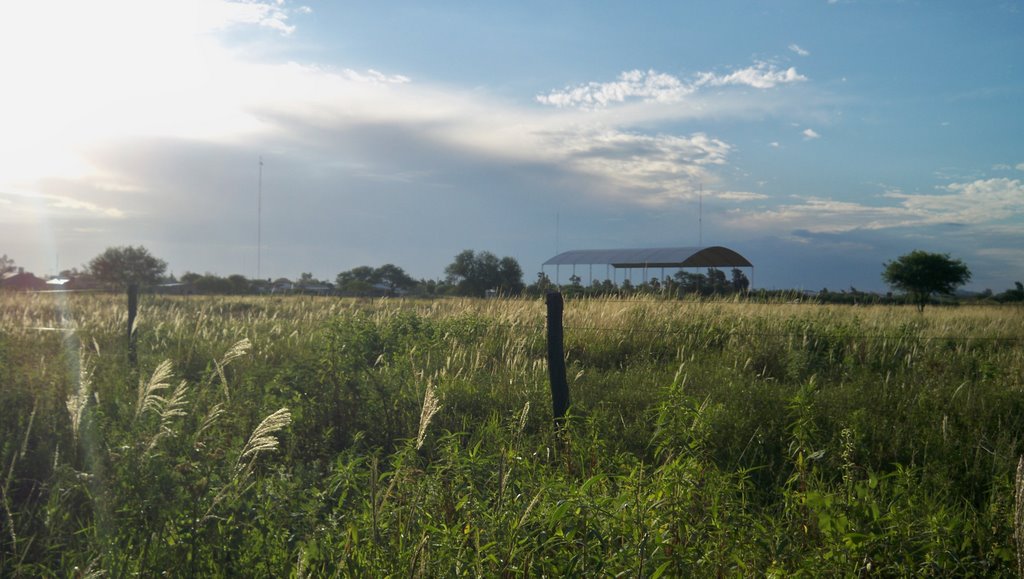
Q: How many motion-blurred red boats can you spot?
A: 0